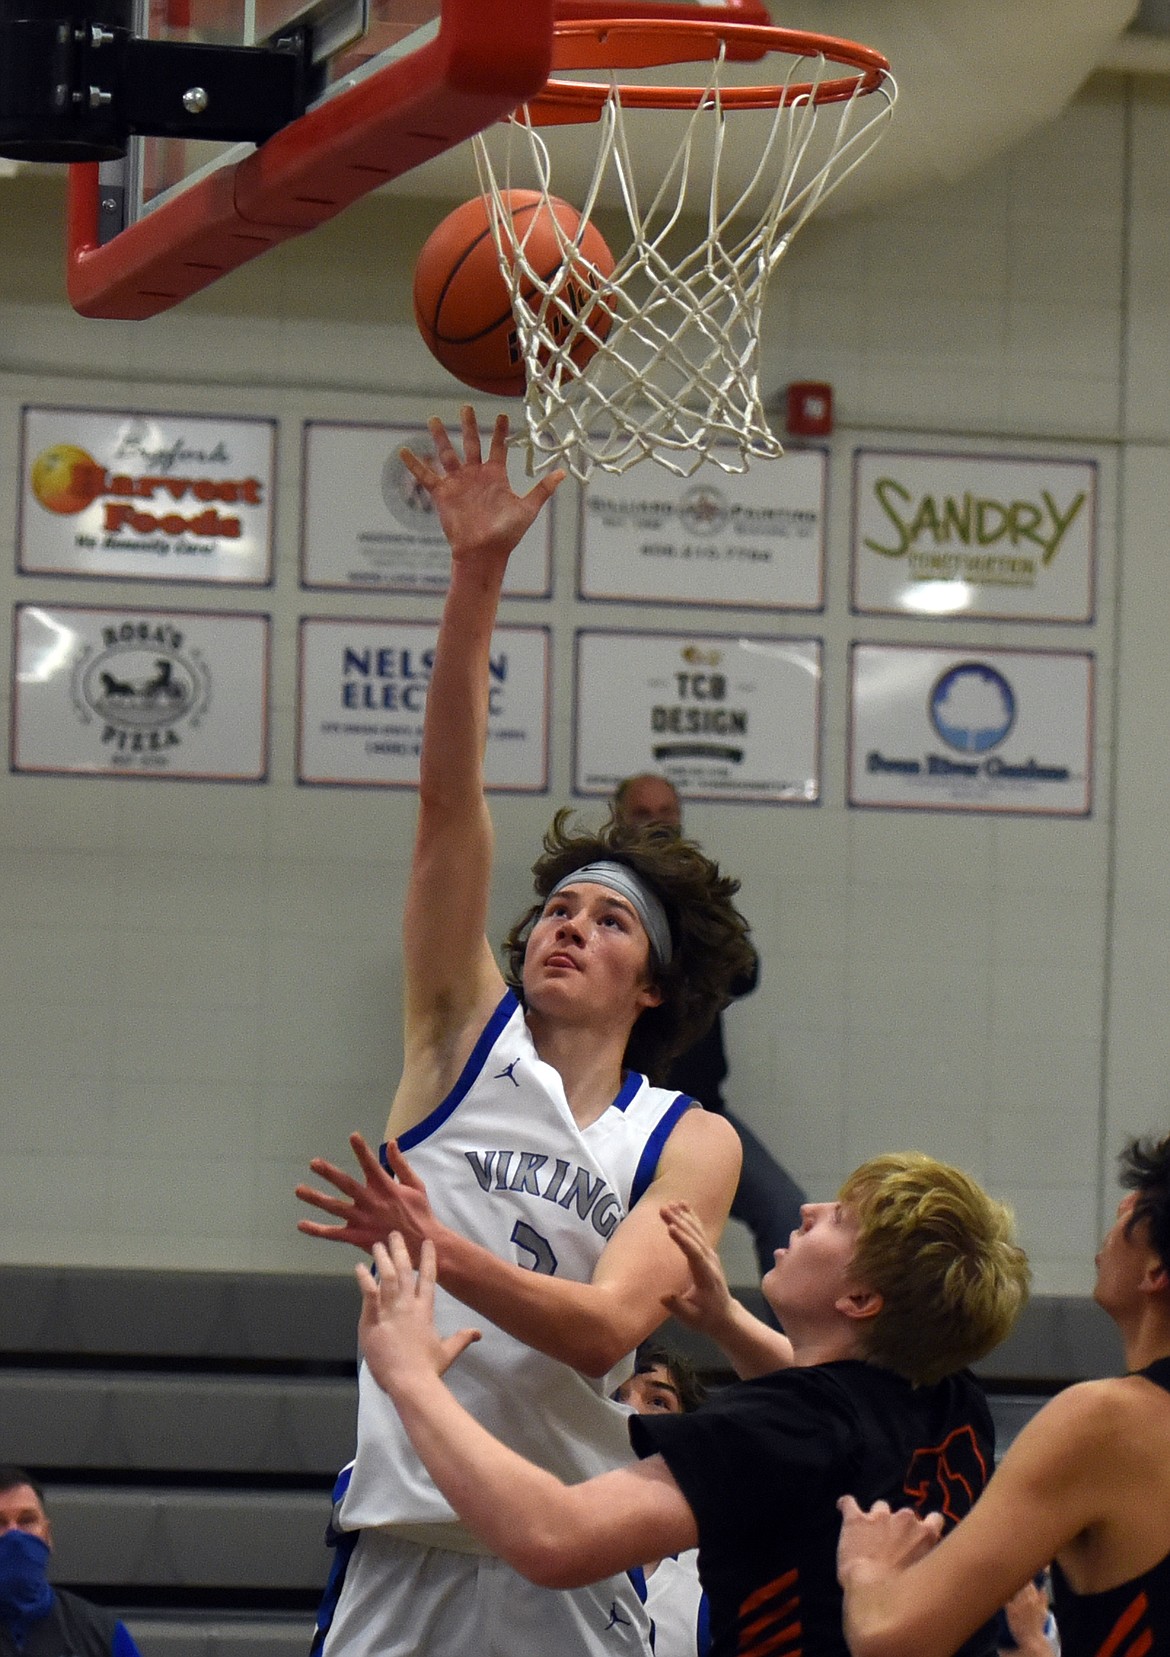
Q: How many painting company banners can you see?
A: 1